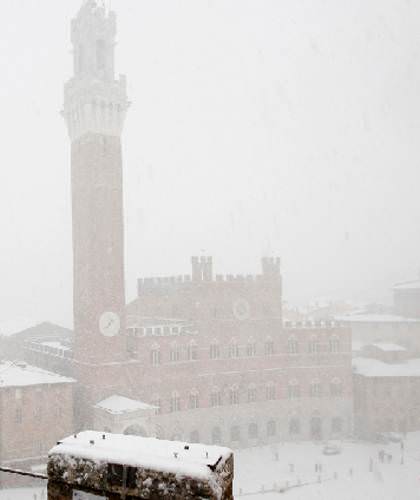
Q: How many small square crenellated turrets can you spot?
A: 2